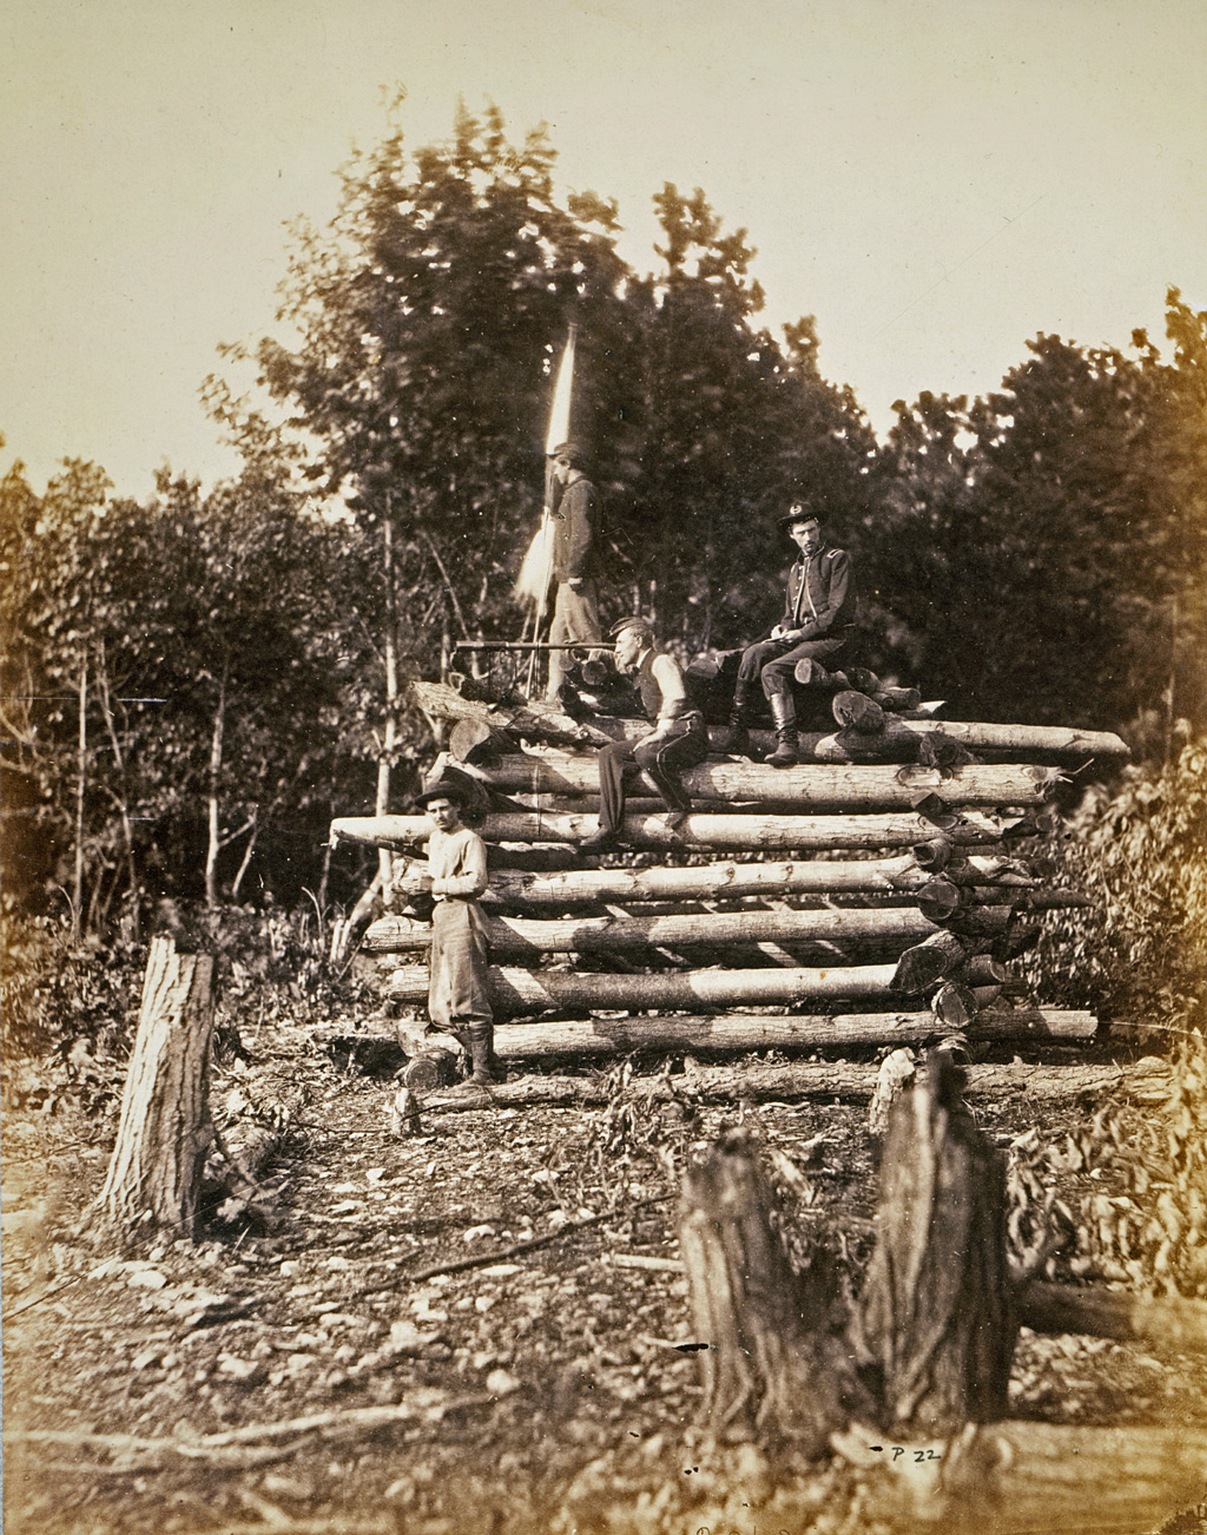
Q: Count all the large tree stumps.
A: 3